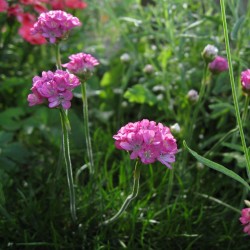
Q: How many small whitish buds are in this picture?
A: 5